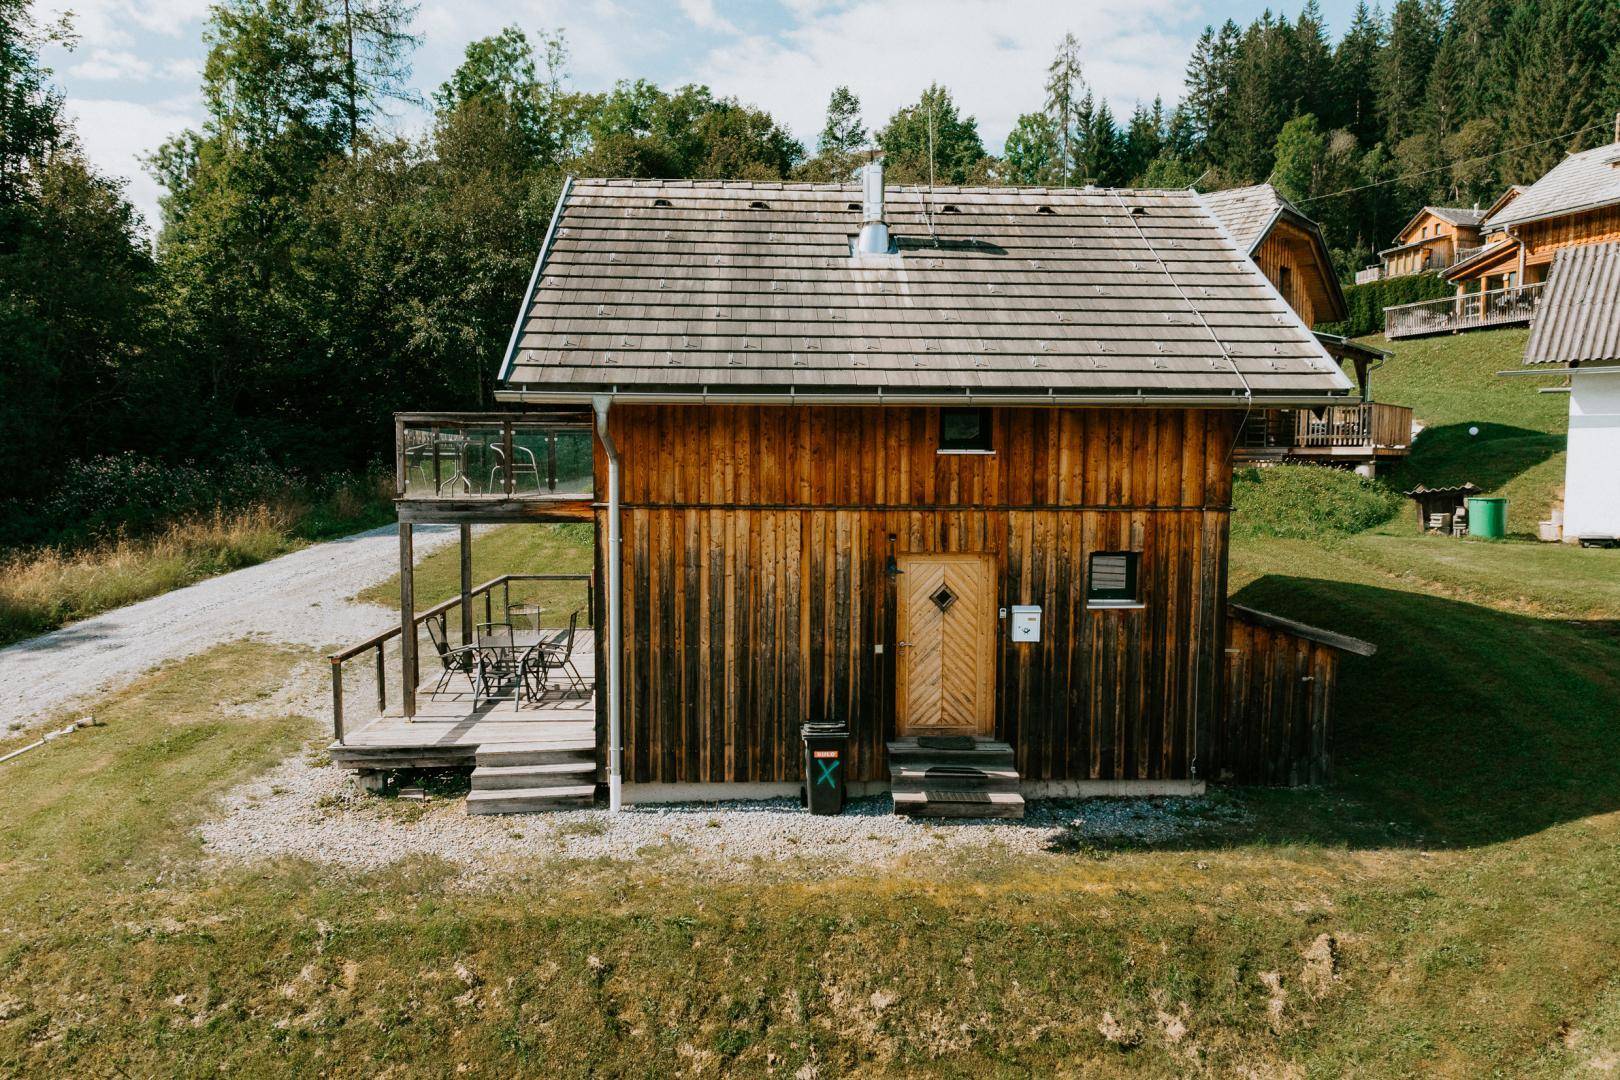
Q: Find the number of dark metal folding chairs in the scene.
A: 4